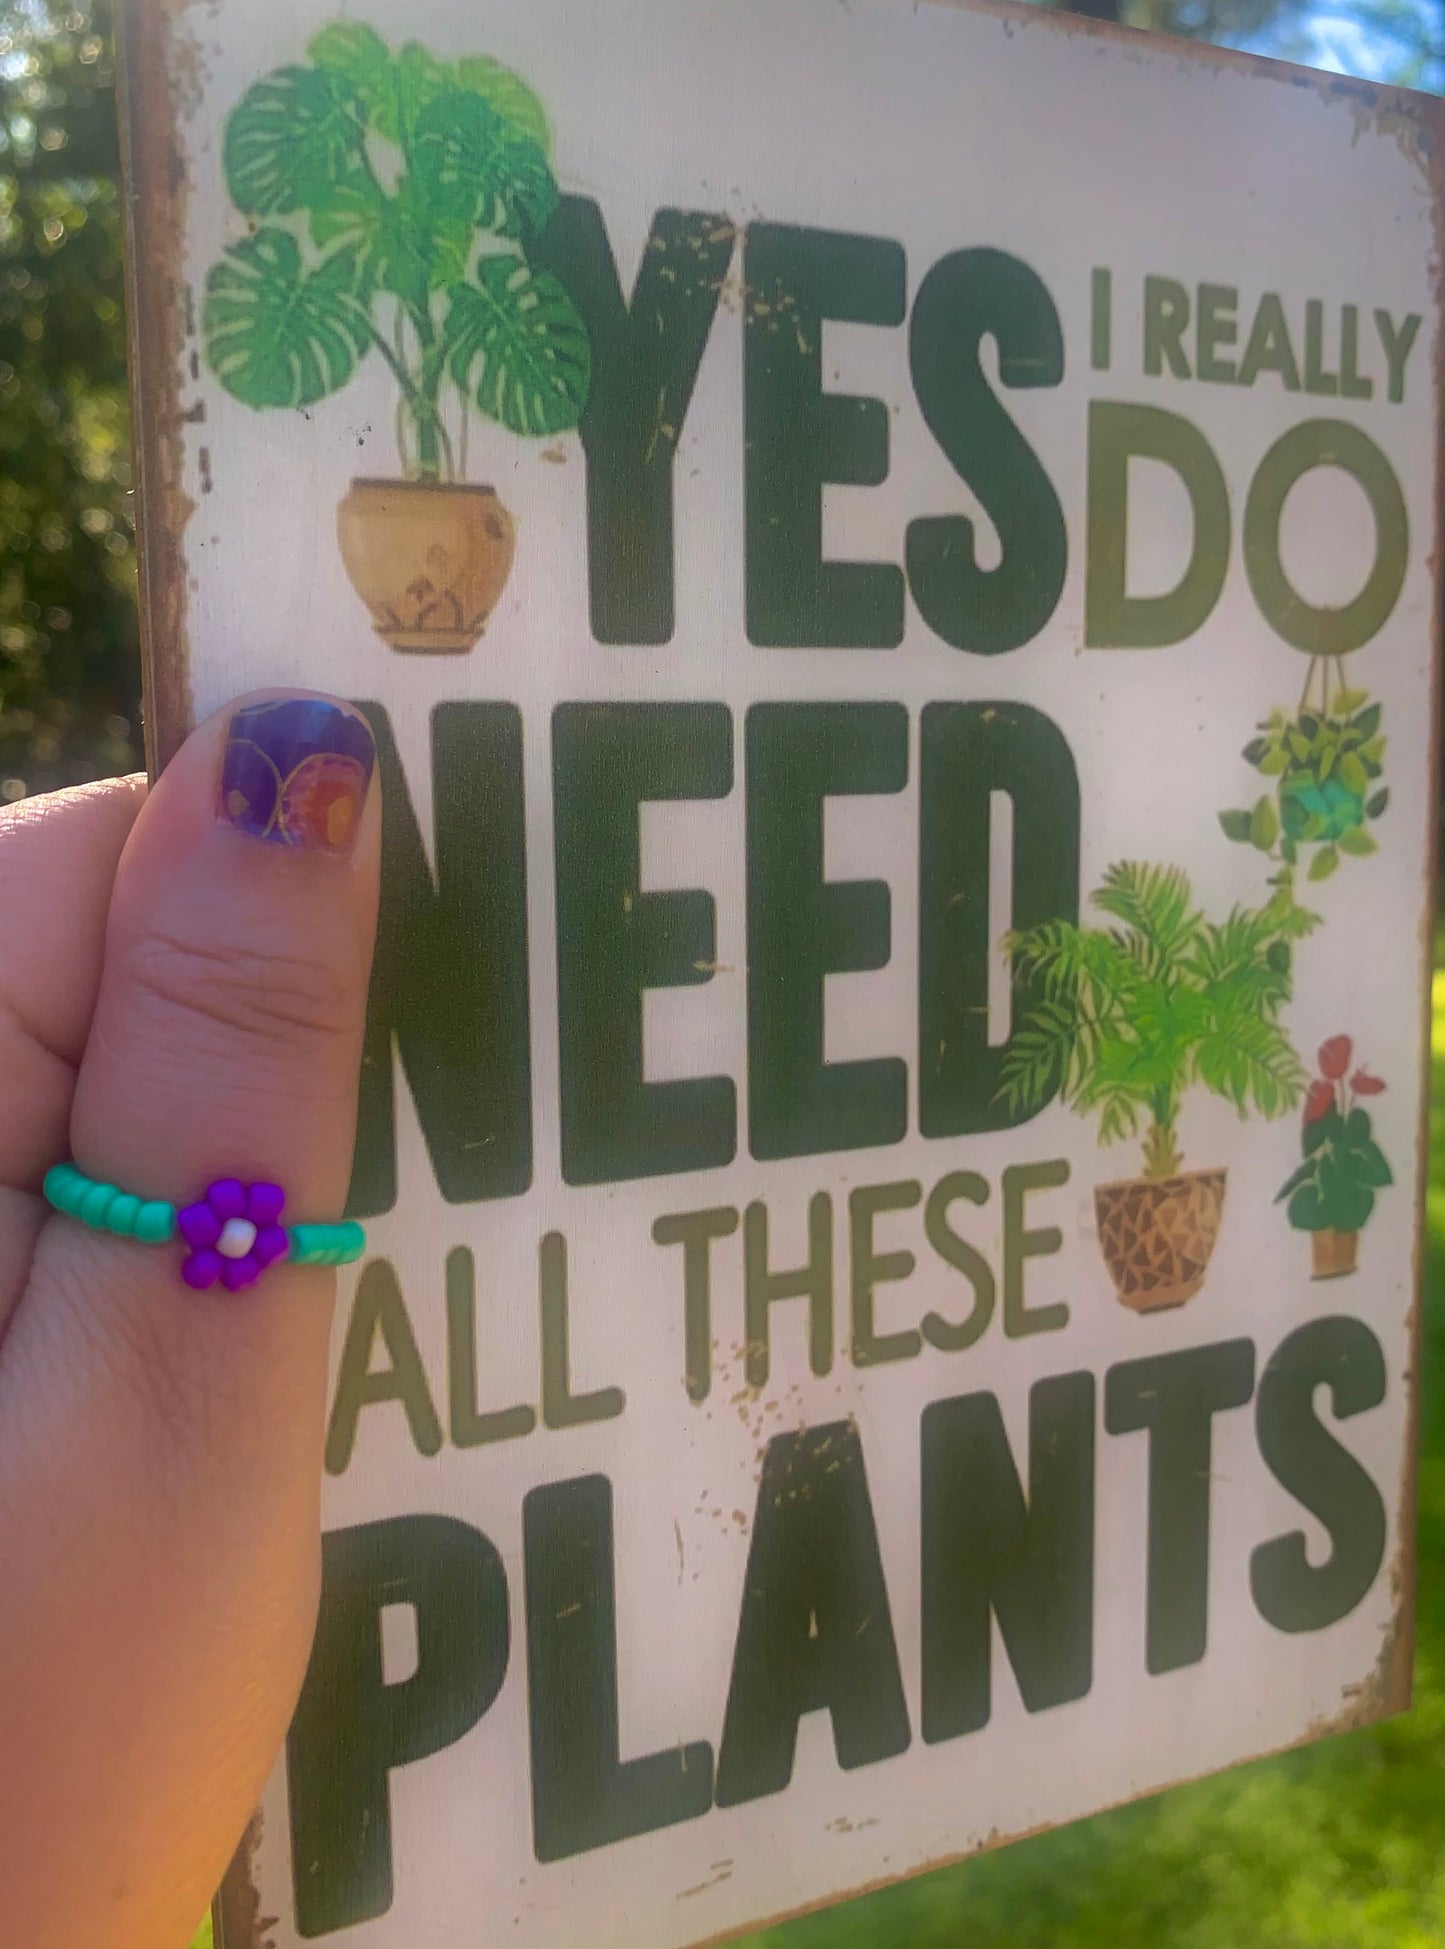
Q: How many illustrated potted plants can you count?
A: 4